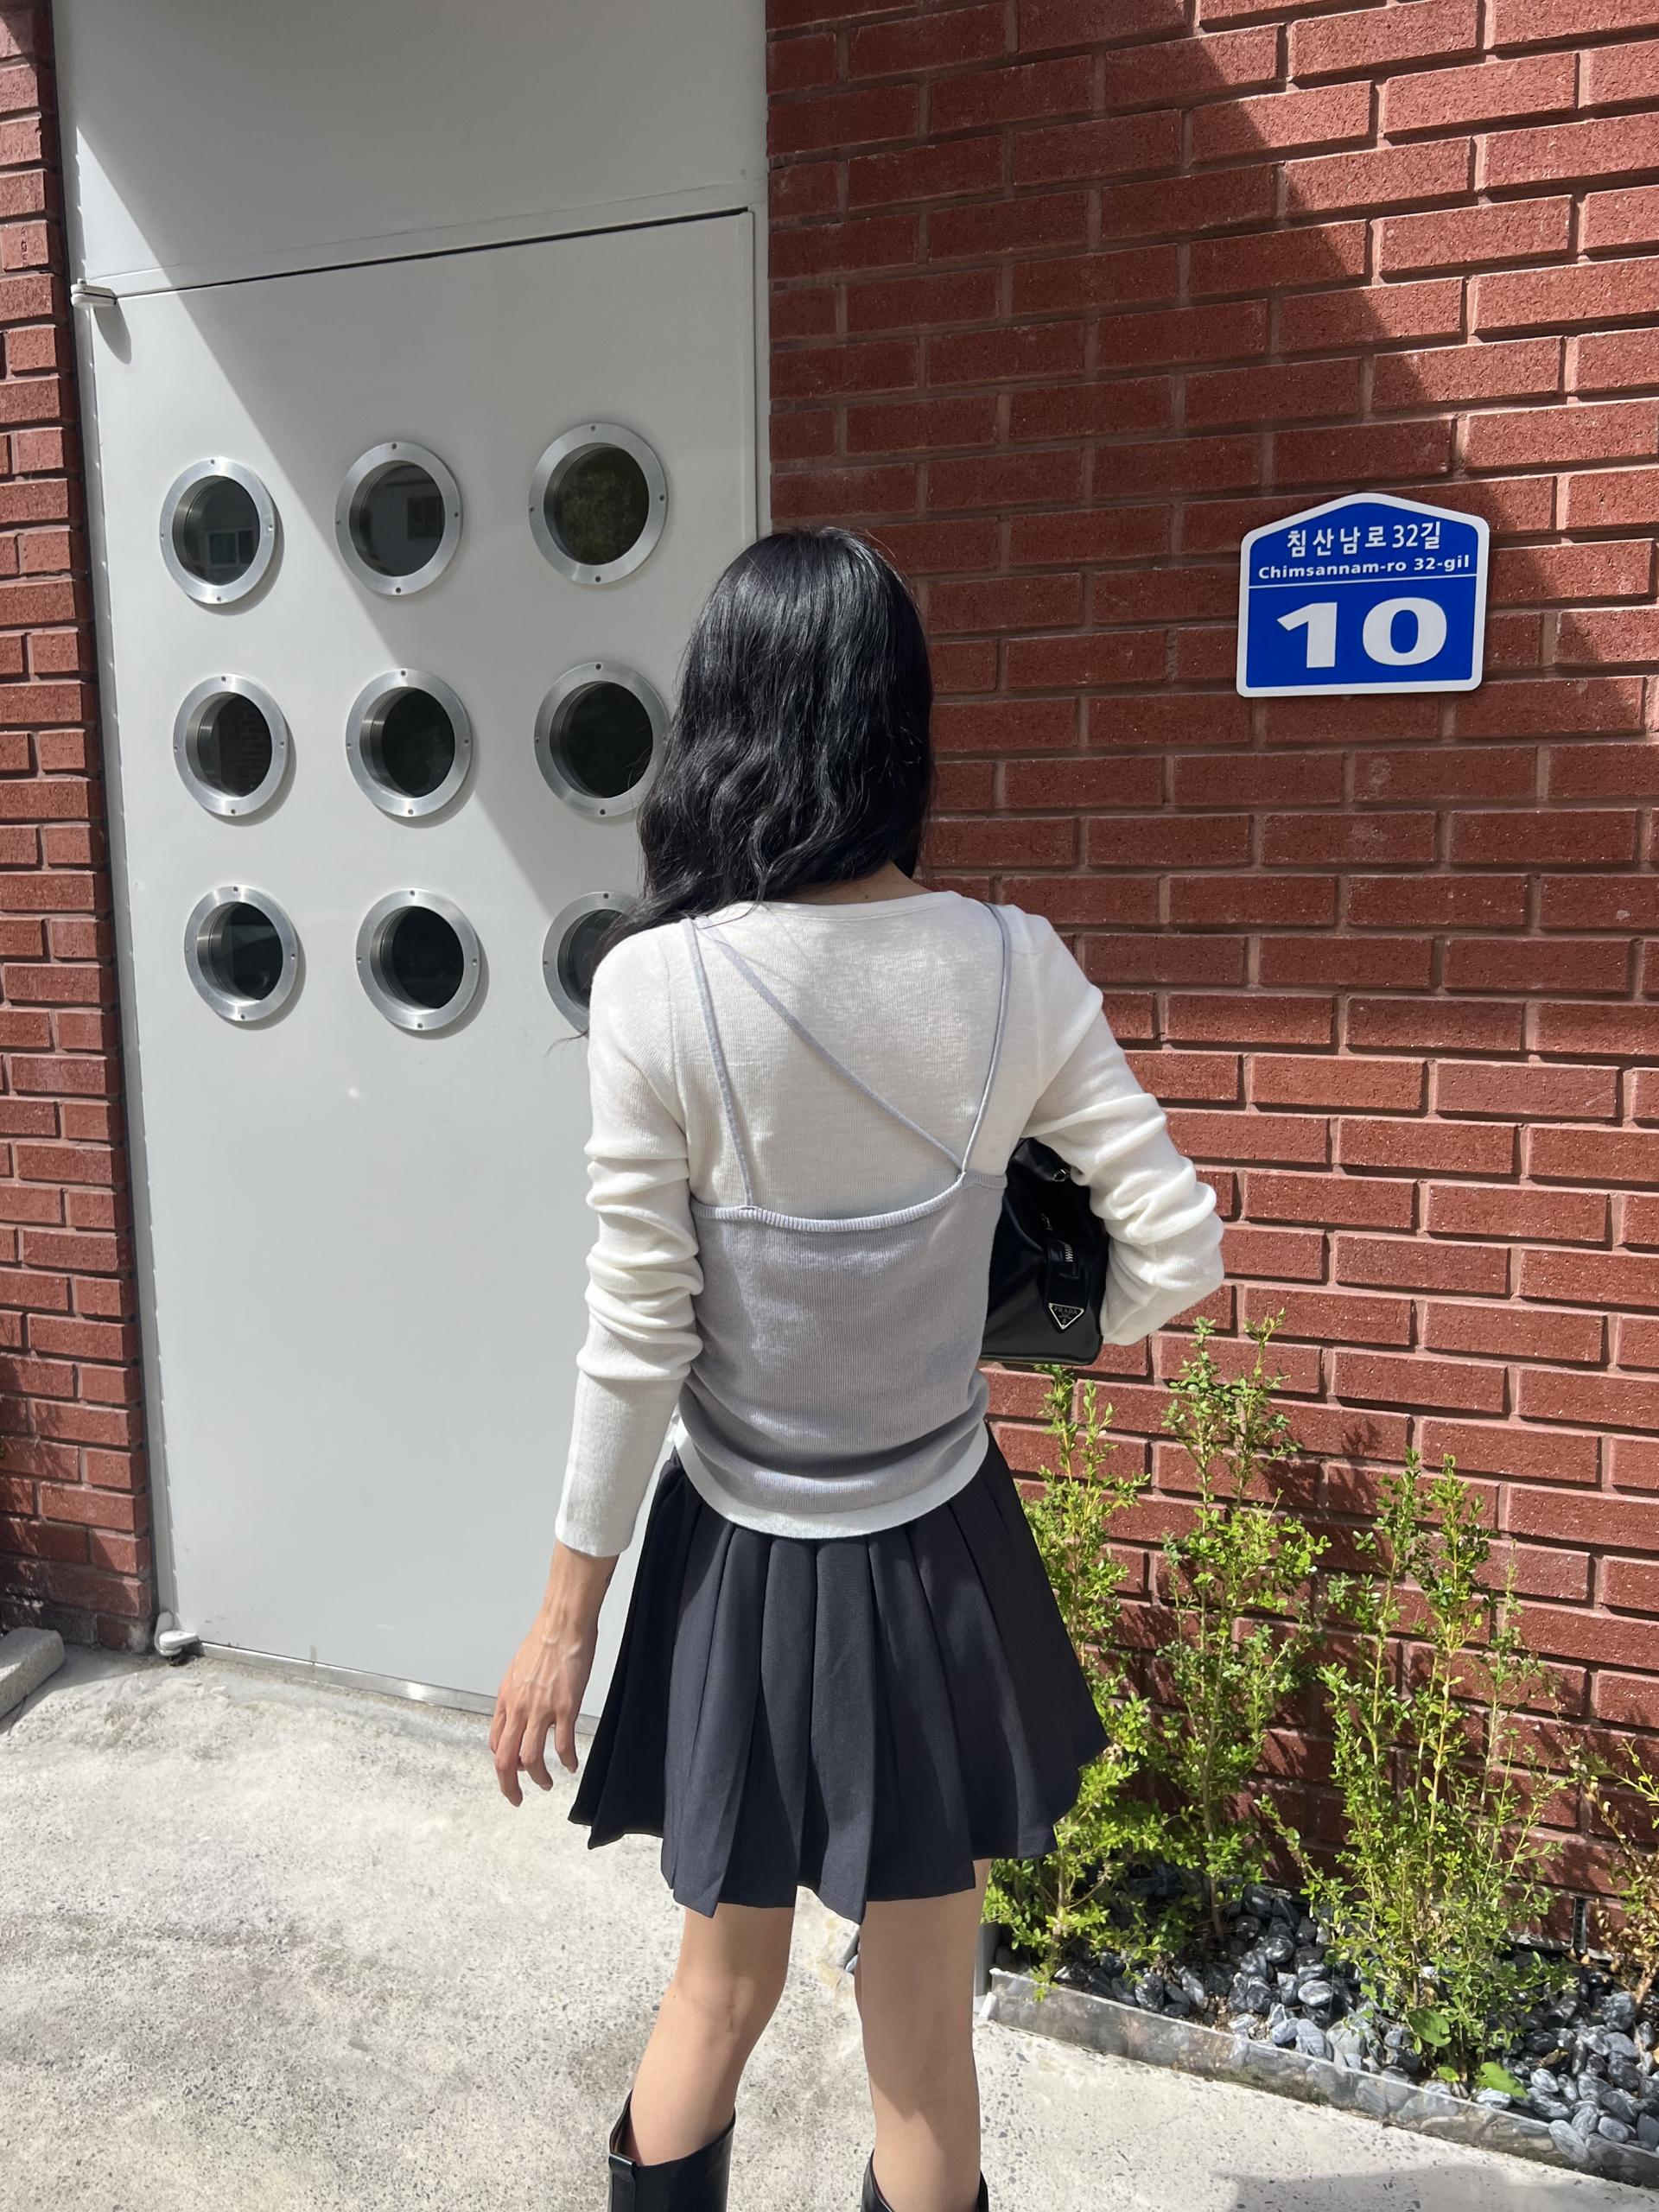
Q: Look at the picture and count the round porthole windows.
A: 9